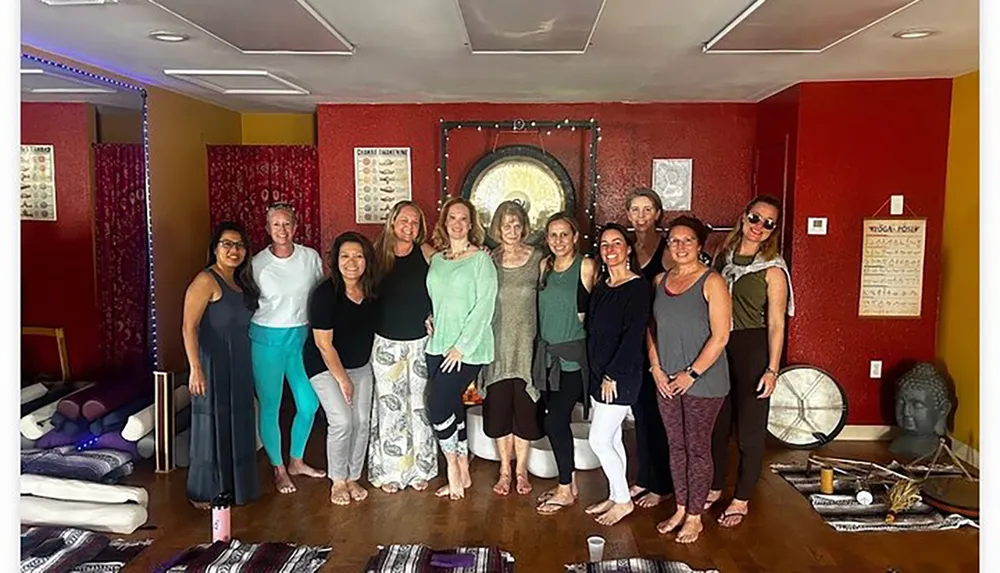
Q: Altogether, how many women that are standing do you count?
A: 11